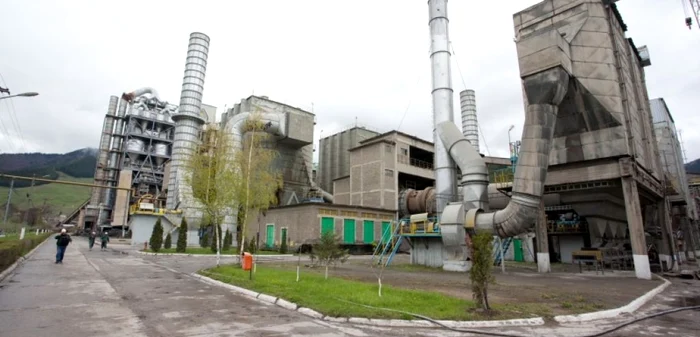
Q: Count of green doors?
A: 7